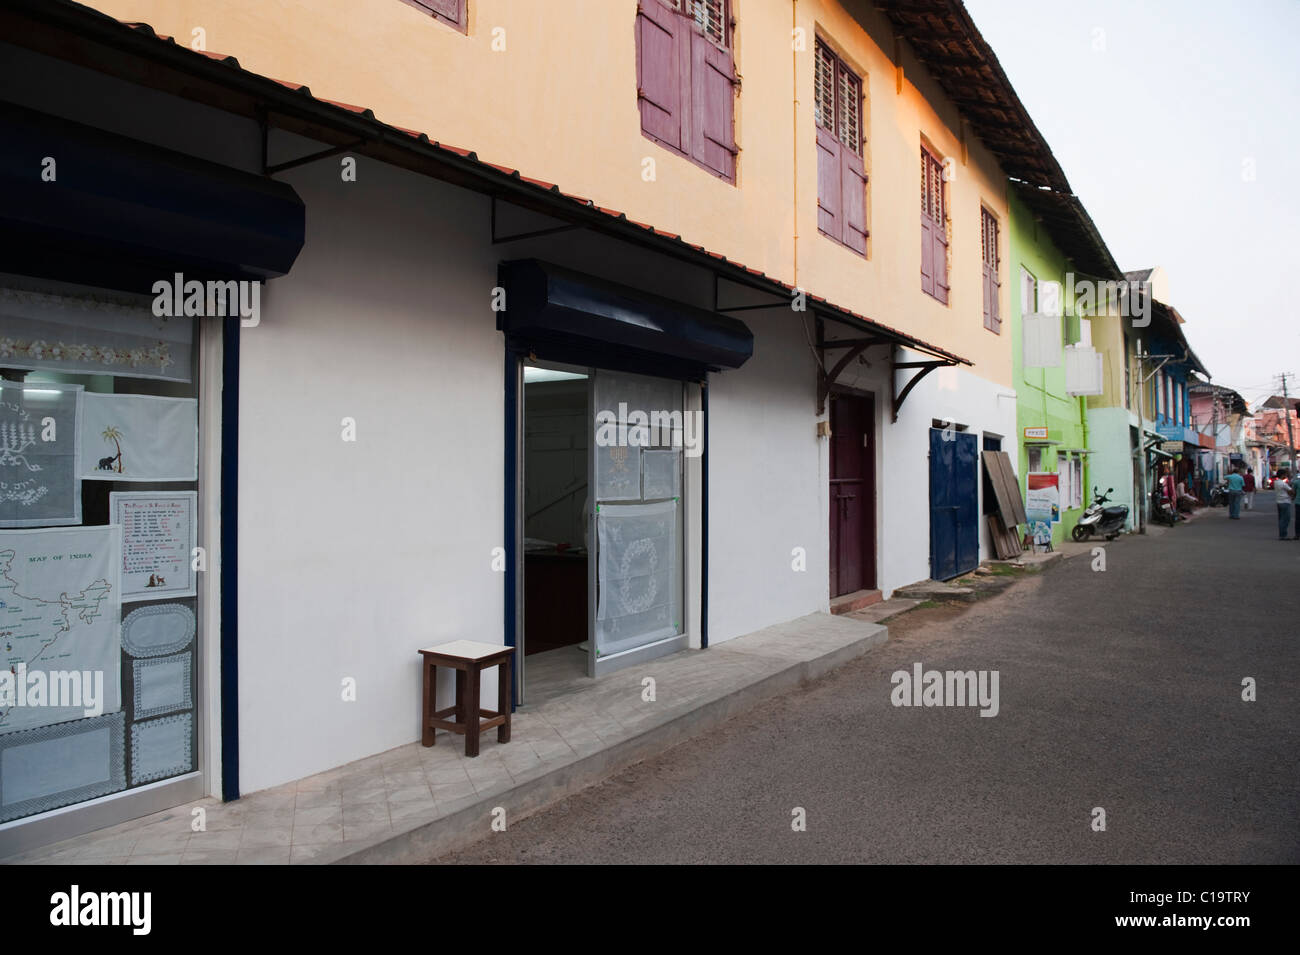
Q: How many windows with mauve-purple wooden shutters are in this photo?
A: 5